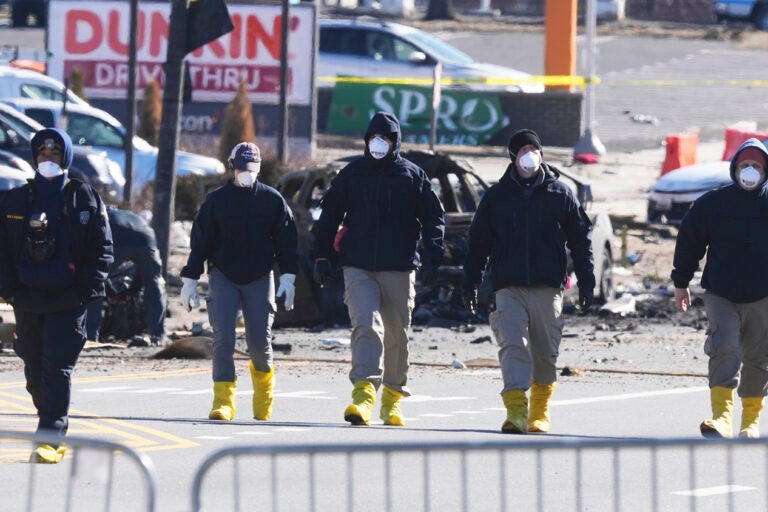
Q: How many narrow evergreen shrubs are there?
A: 3